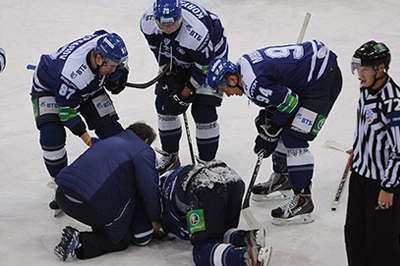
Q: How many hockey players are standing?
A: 3